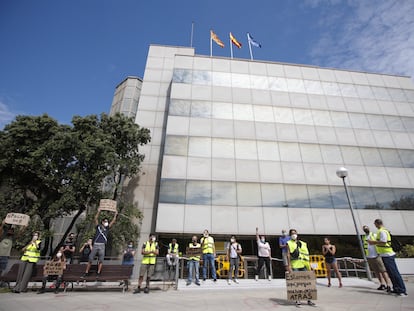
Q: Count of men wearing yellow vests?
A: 8